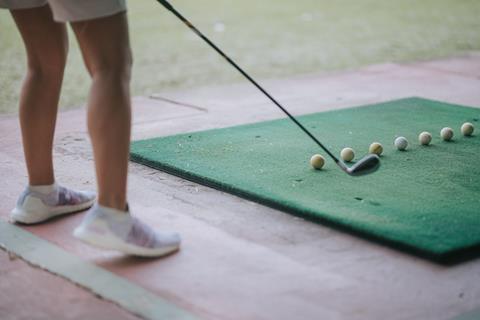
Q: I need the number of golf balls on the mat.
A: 7